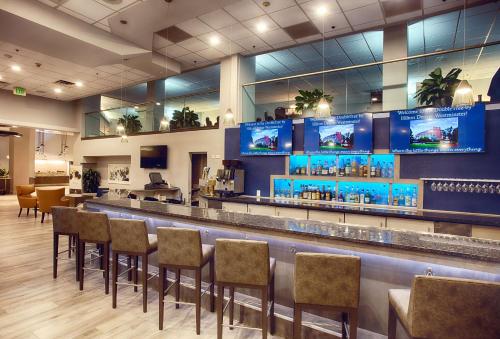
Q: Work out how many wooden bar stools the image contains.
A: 7